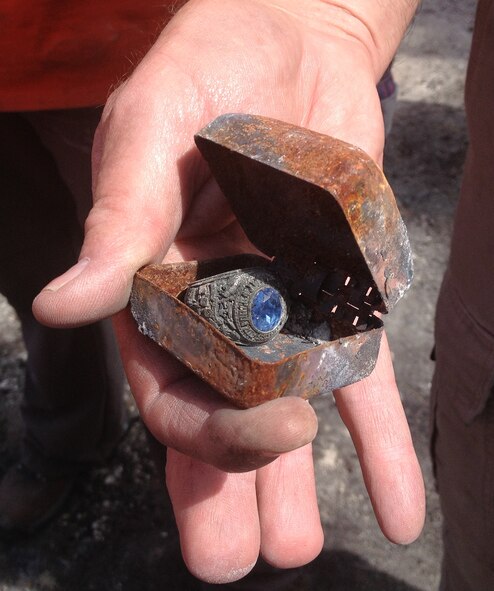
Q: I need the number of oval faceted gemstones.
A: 1